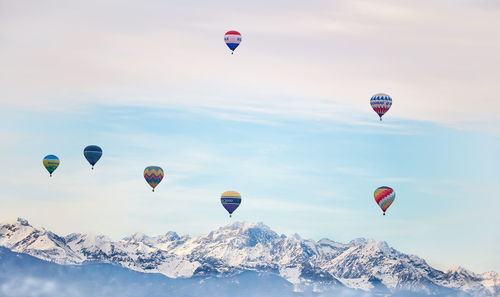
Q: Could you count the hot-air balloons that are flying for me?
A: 7